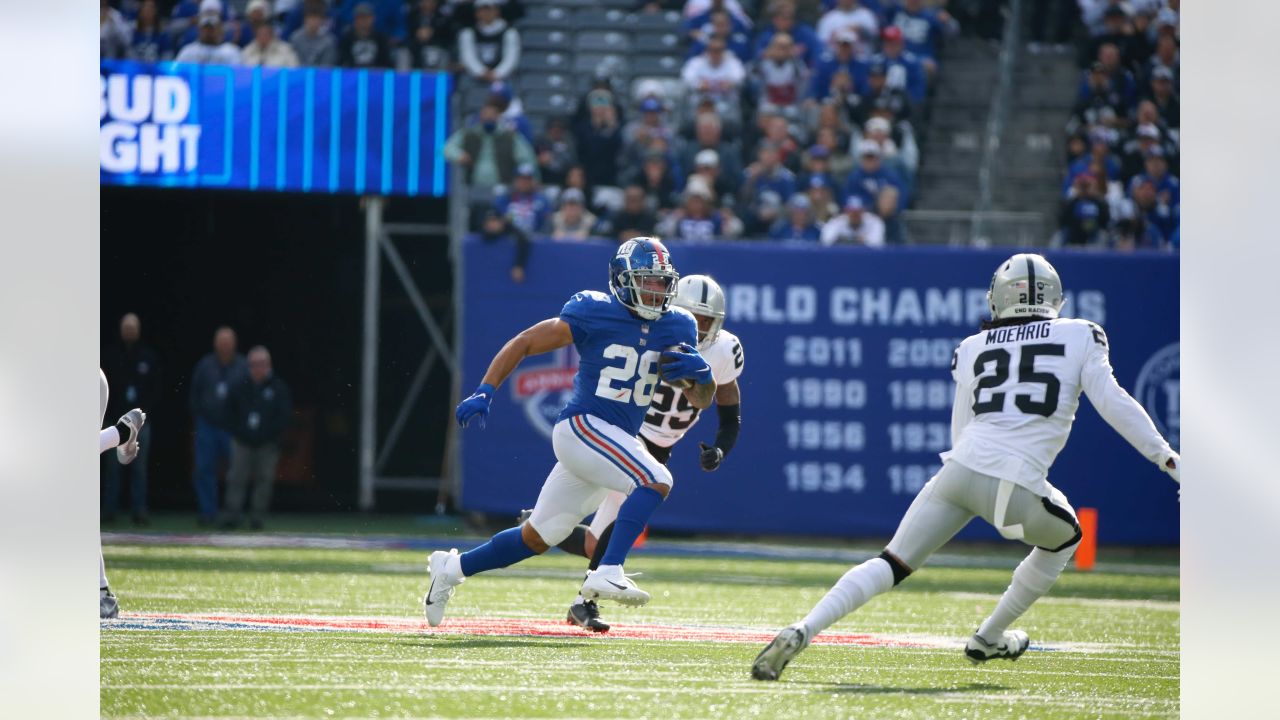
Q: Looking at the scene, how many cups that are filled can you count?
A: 0